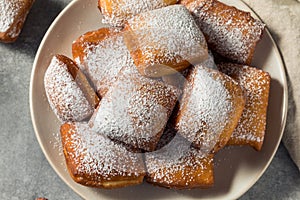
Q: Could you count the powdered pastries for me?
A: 11